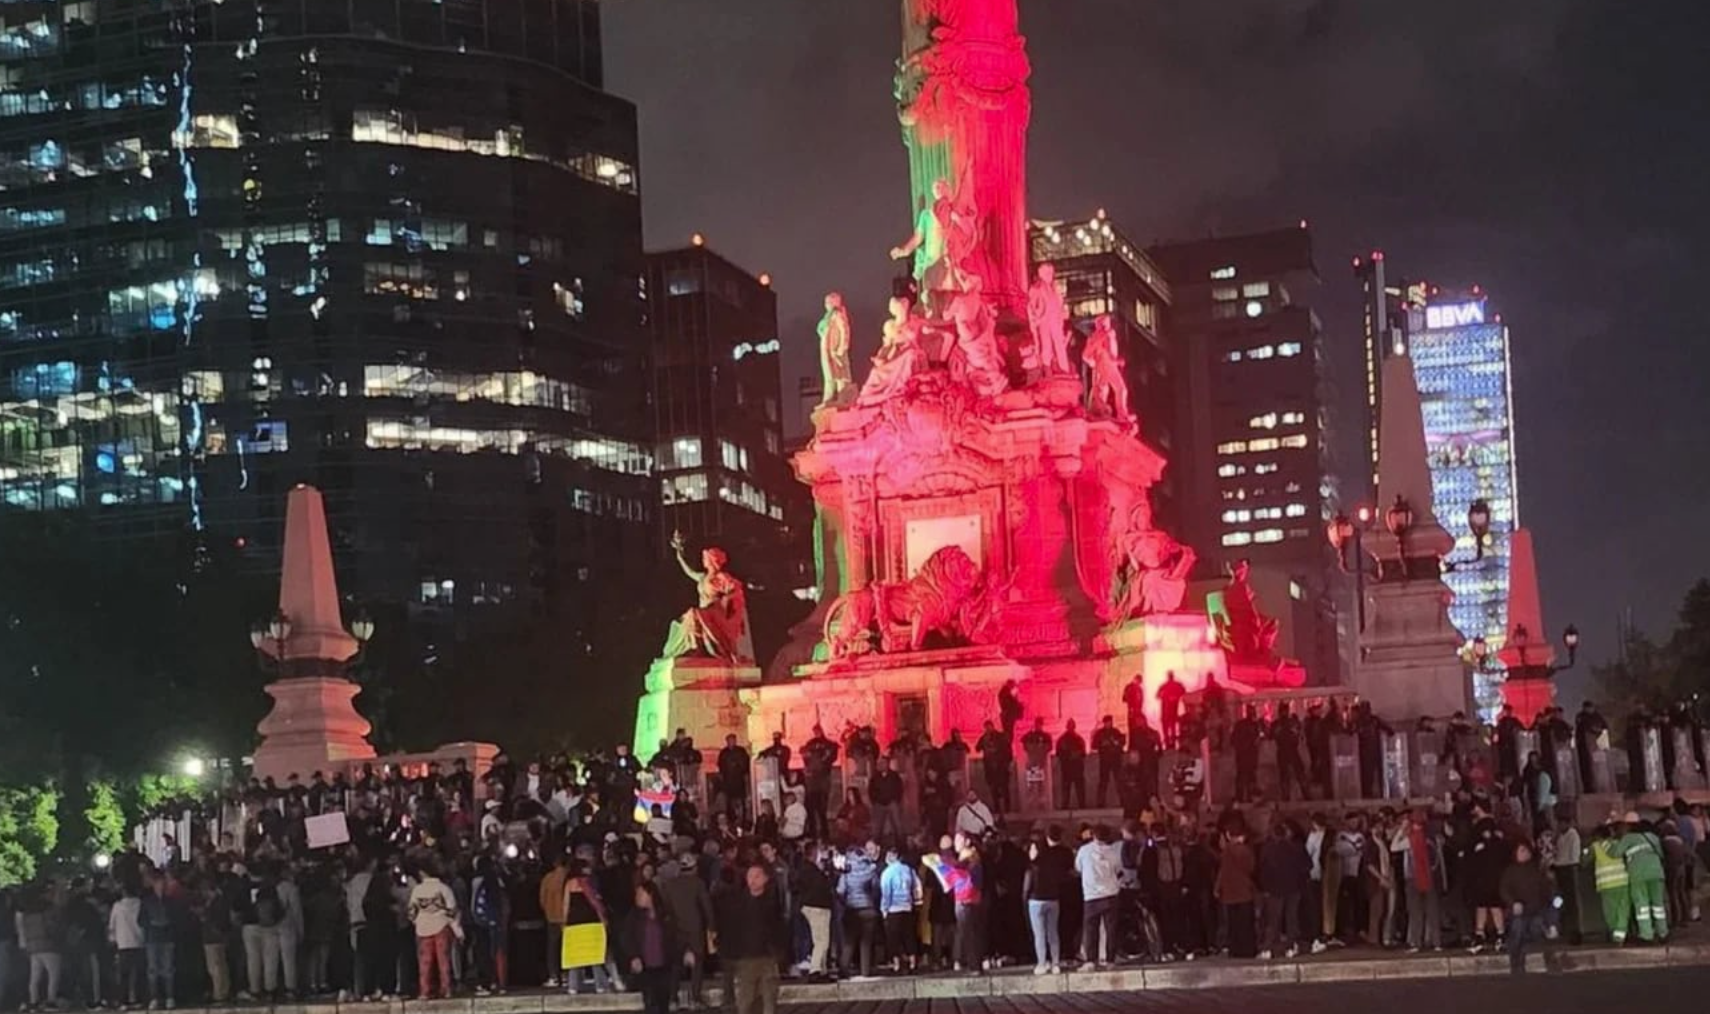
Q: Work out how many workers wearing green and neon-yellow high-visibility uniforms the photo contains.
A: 2